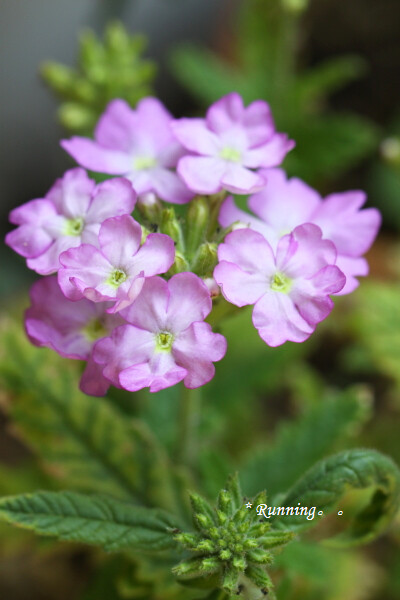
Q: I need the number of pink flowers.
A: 8